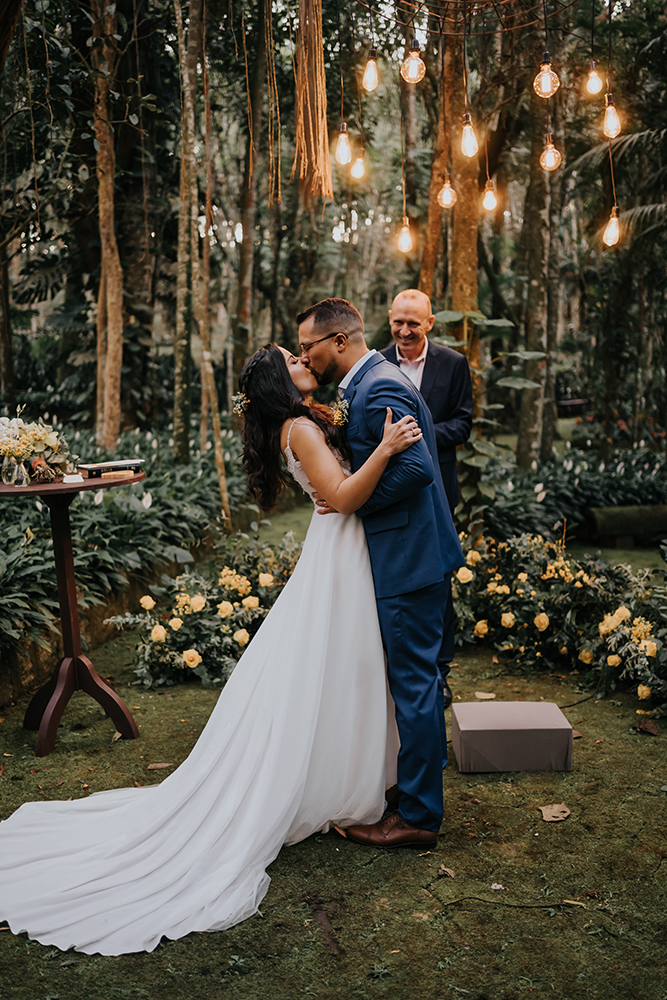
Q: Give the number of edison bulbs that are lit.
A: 13